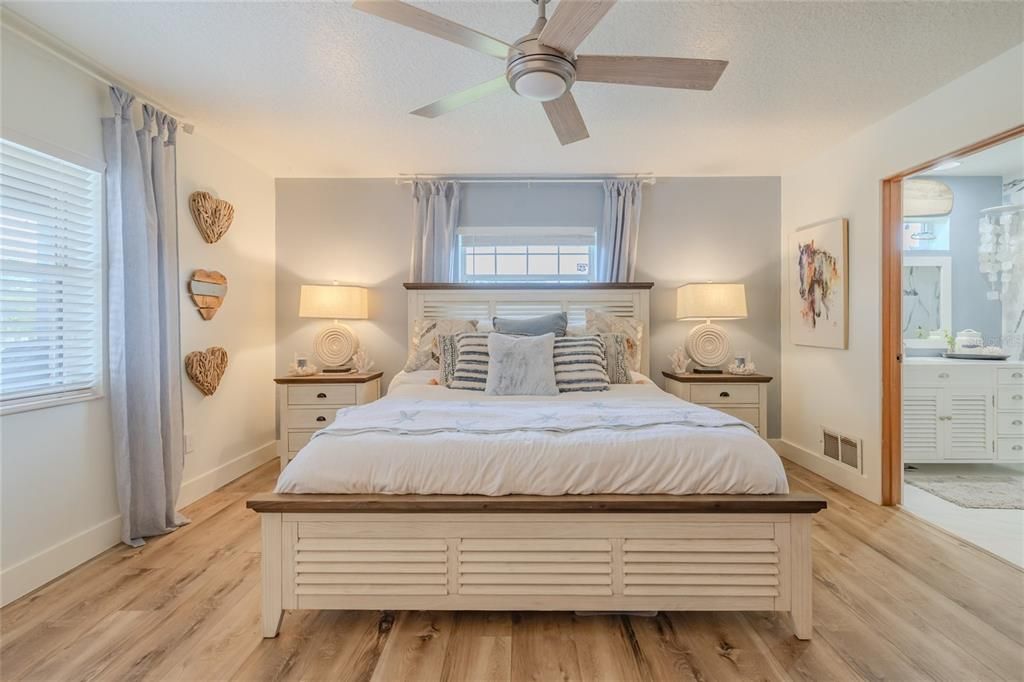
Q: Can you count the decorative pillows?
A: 8